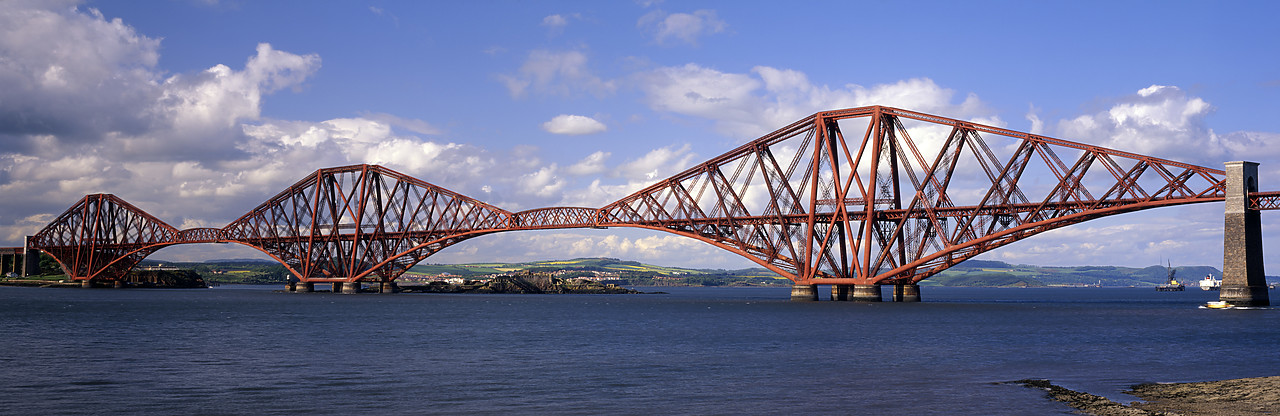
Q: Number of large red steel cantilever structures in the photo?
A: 3